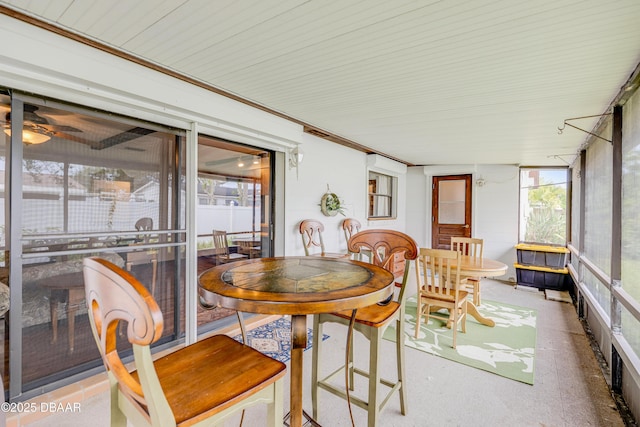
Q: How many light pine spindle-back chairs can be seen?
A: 2